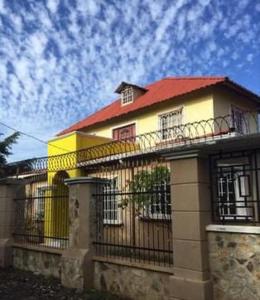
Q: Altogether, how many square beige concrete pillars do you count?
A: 3